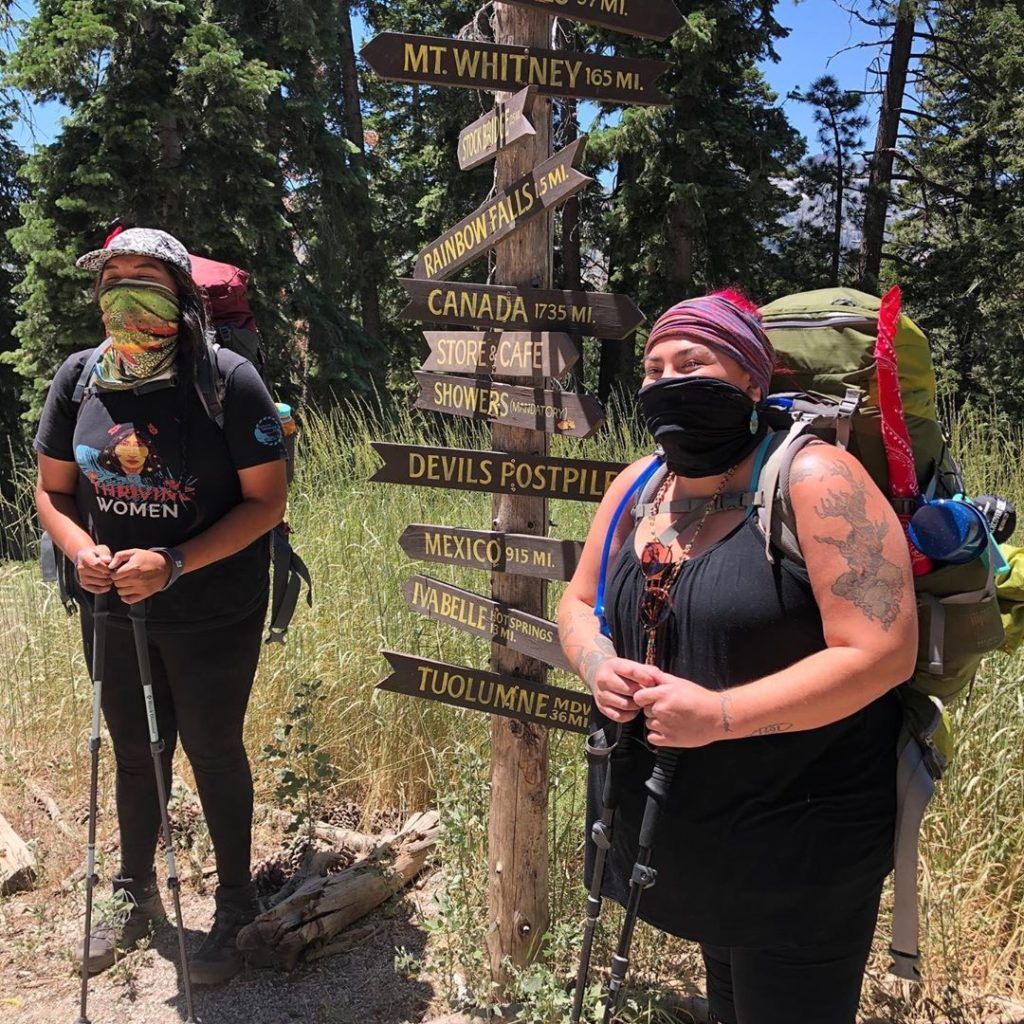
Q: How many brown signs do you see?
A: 11